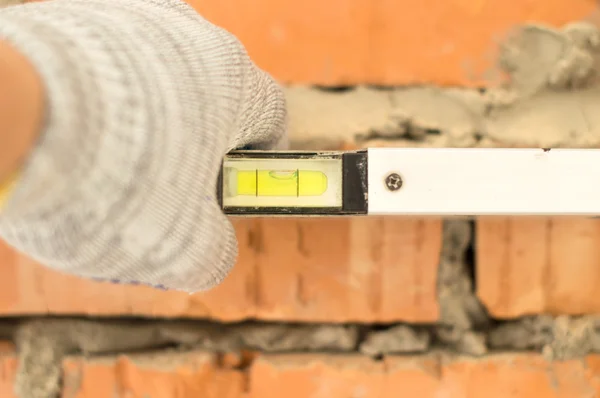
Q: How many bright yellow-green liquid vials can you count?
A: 1